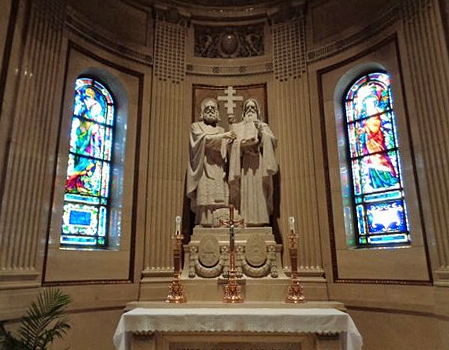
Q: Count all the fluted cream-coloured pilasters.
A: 4